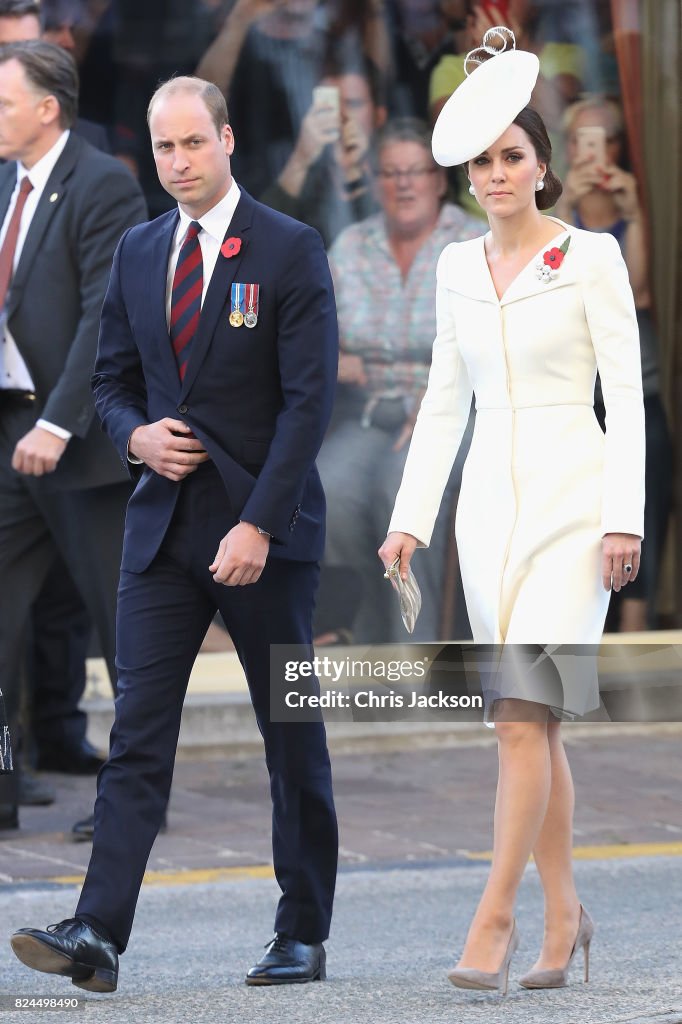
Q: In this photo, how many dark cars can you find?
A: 0